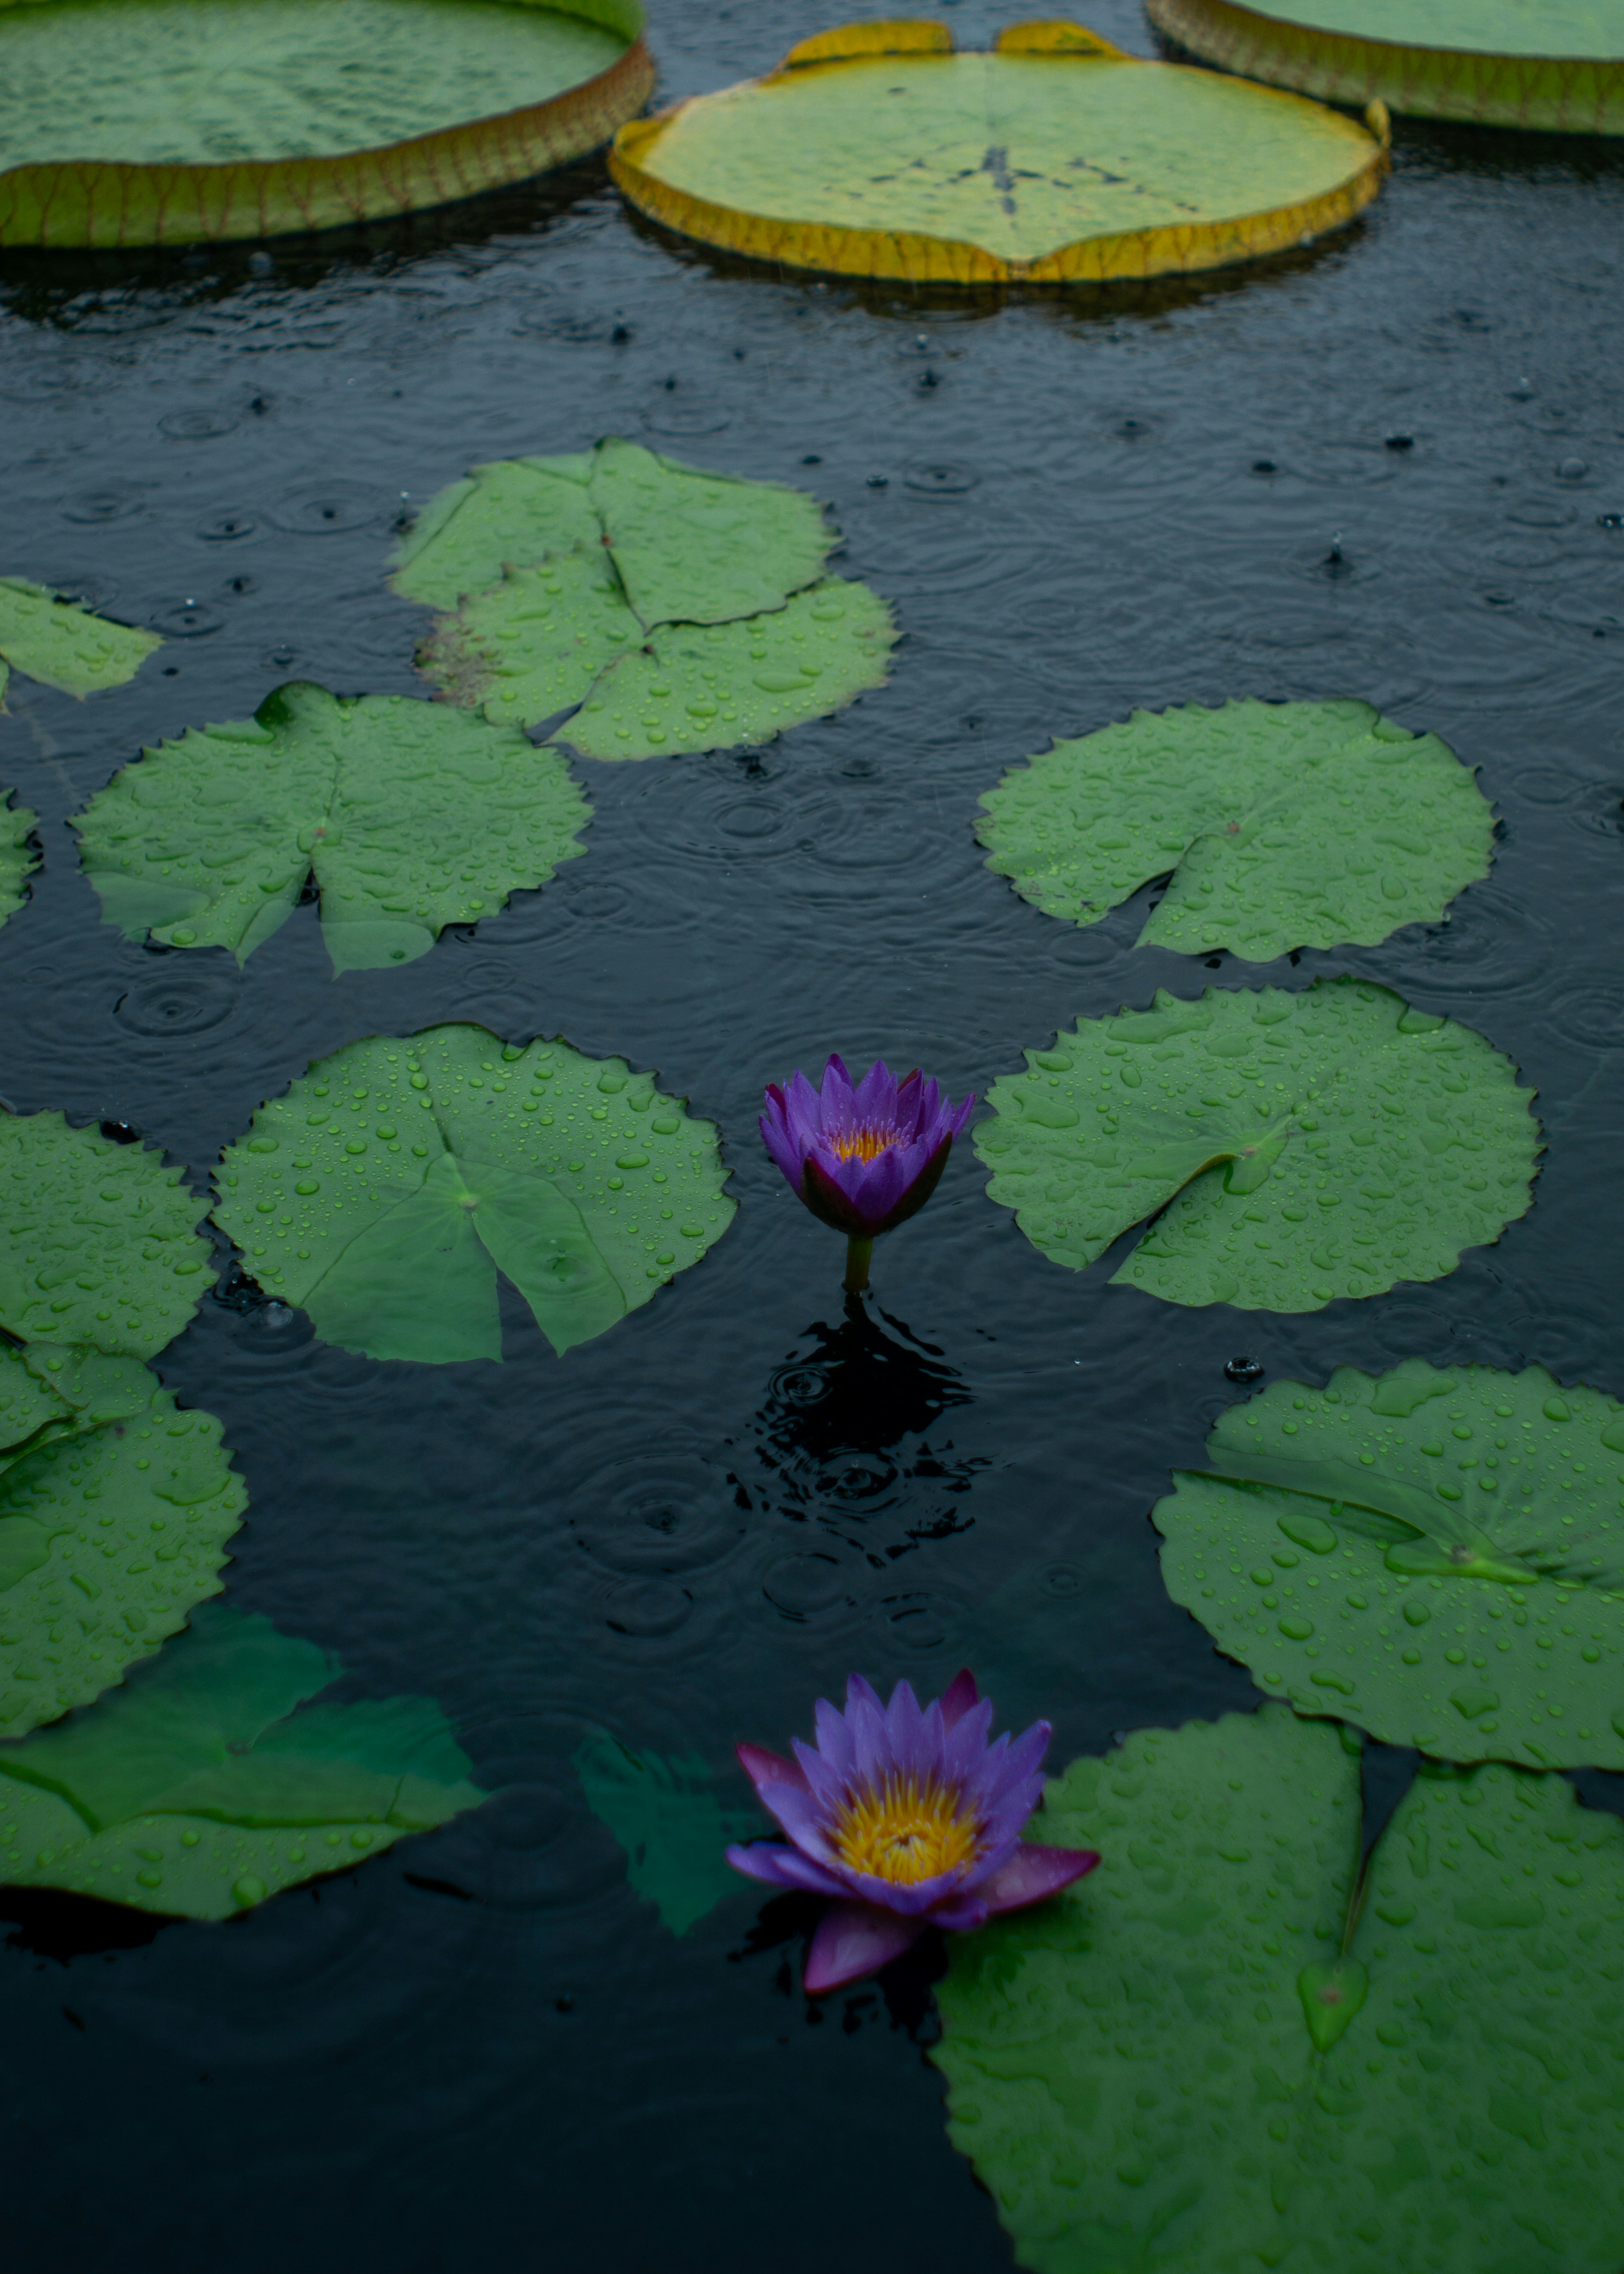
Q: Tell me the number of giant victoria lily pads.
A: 3